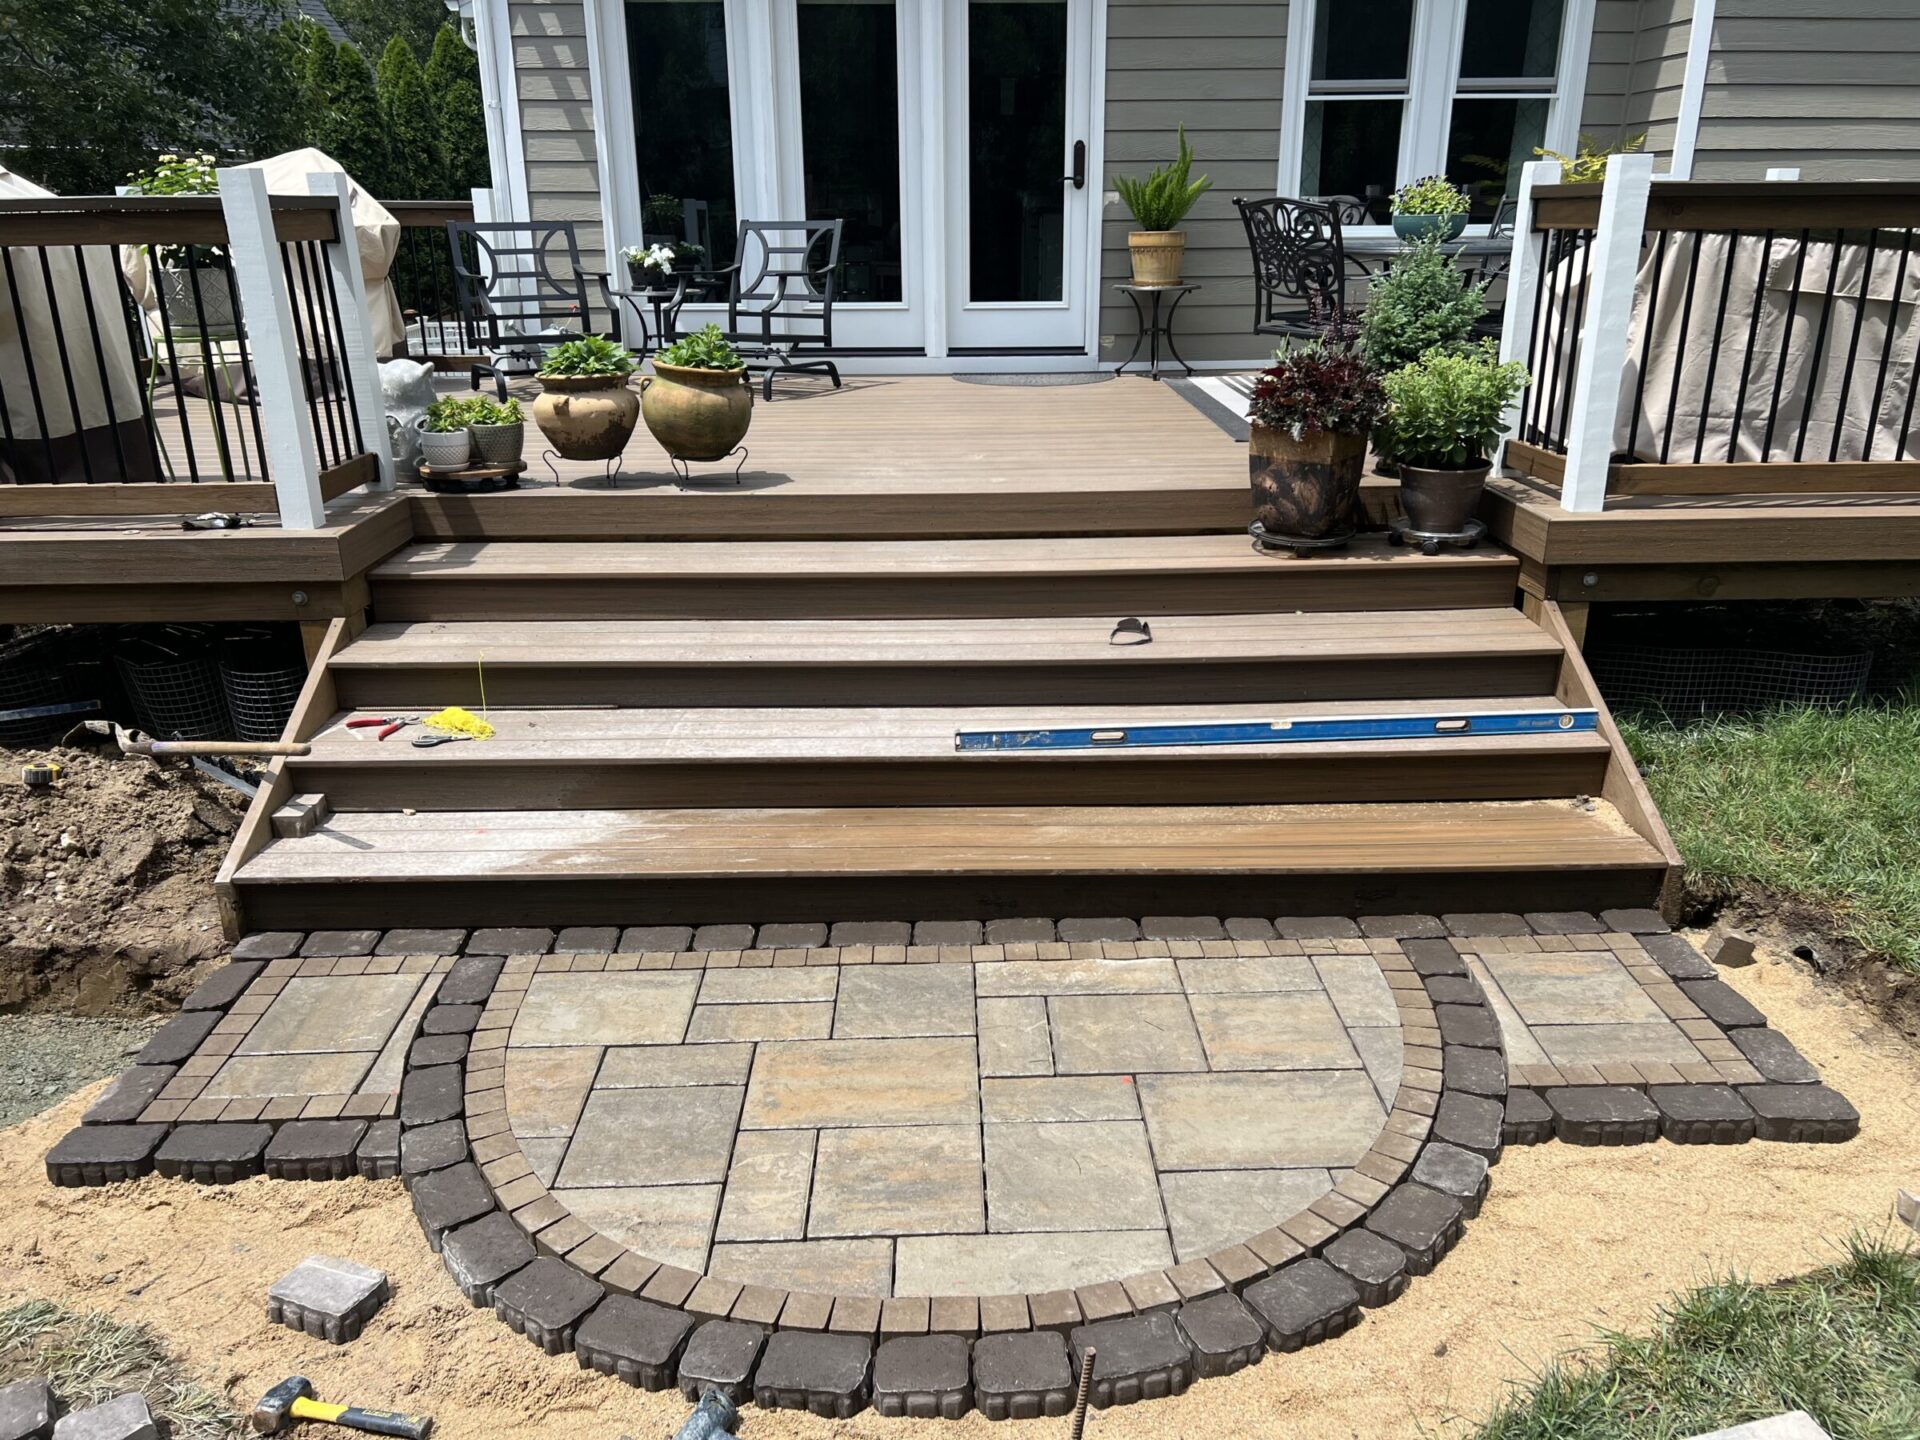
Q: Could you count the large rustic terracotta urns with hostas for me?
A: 2